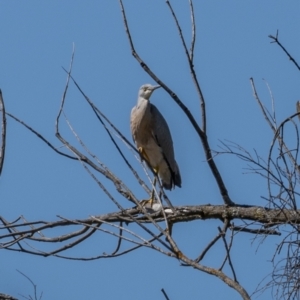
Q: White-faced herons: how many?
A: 1